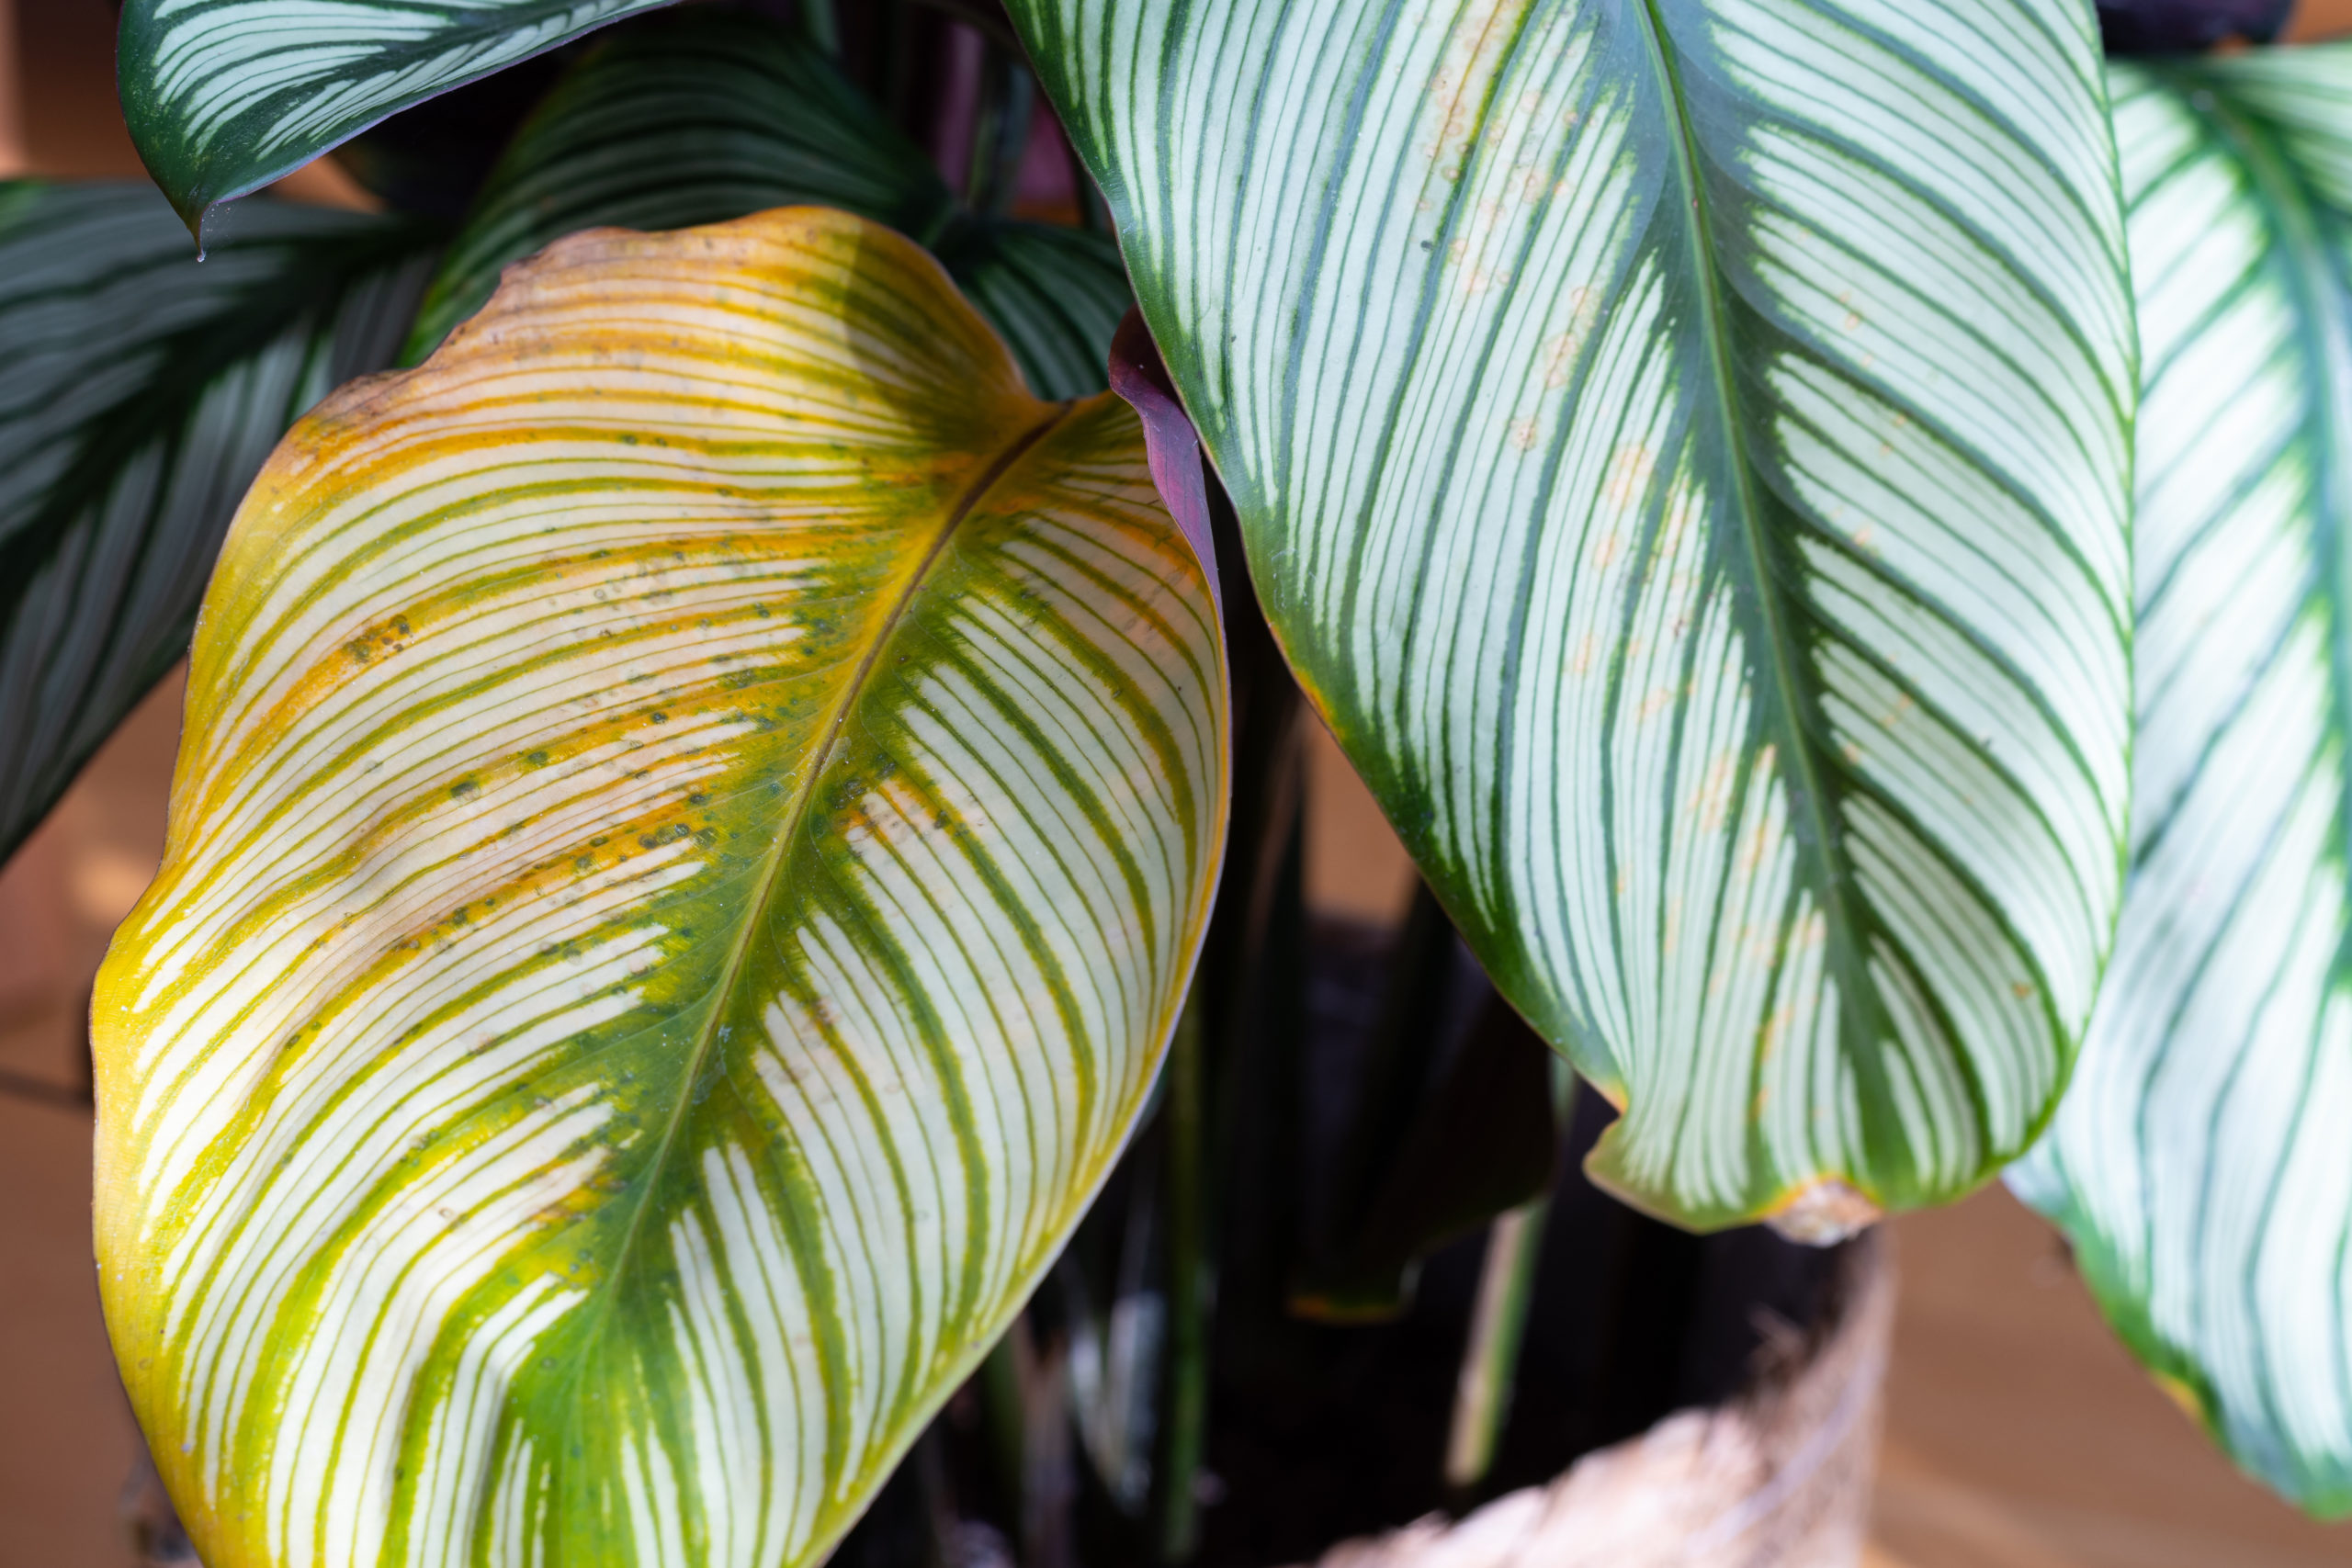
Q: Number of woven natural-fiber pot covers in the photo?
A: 1